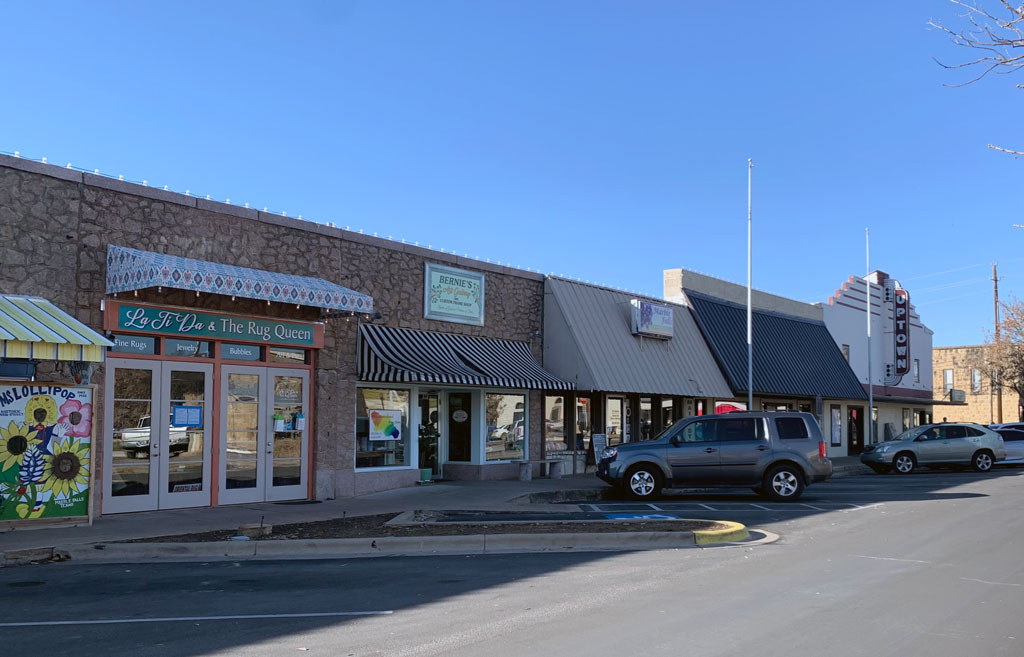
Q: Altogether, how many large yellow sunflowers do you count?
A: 2